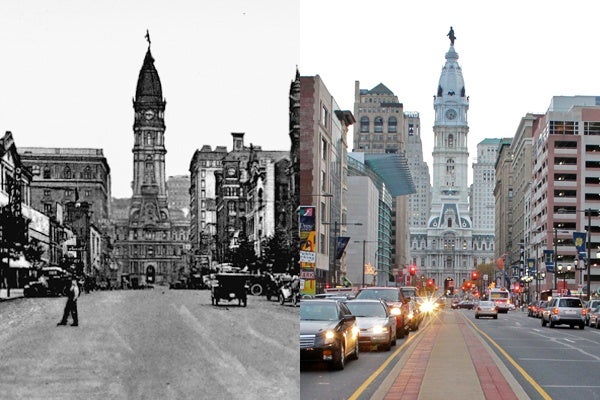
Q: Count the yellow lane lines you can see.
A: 2